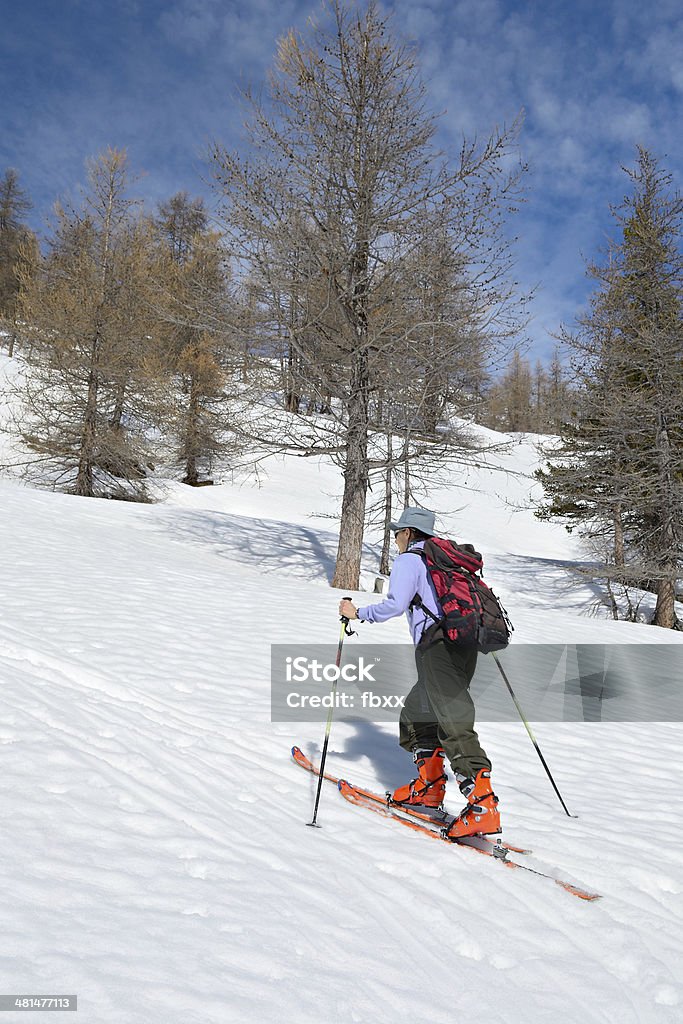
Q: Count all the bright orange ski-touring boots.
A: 2